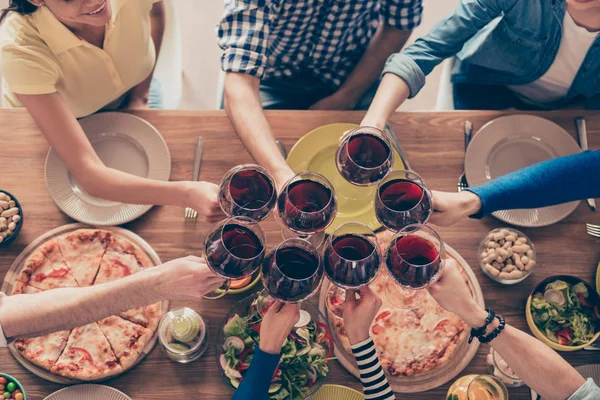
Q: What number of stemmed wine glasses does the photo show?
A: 8